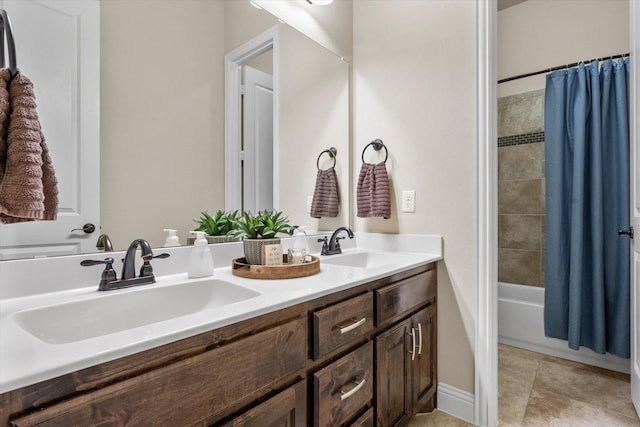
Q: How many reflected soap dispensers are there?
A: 1